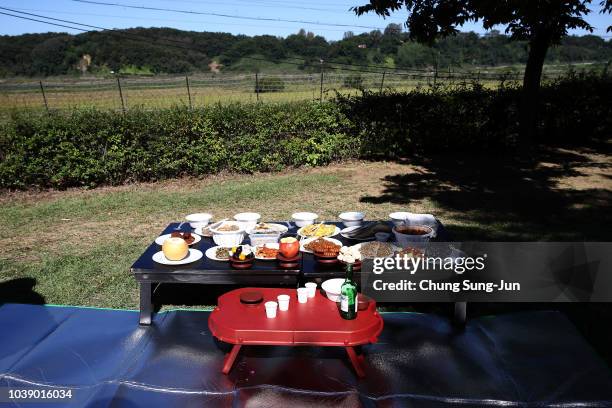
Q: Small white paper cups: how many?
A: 4